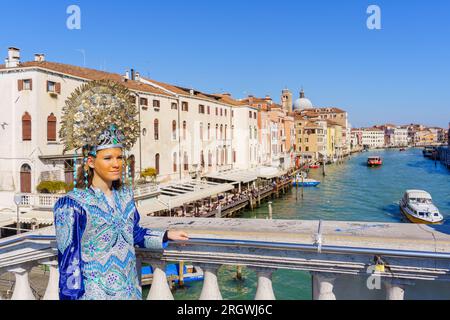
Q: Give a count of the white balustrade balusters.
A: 7